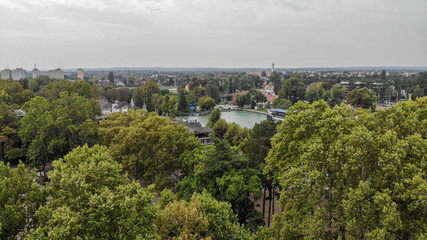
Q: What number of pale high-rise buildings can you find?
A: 5